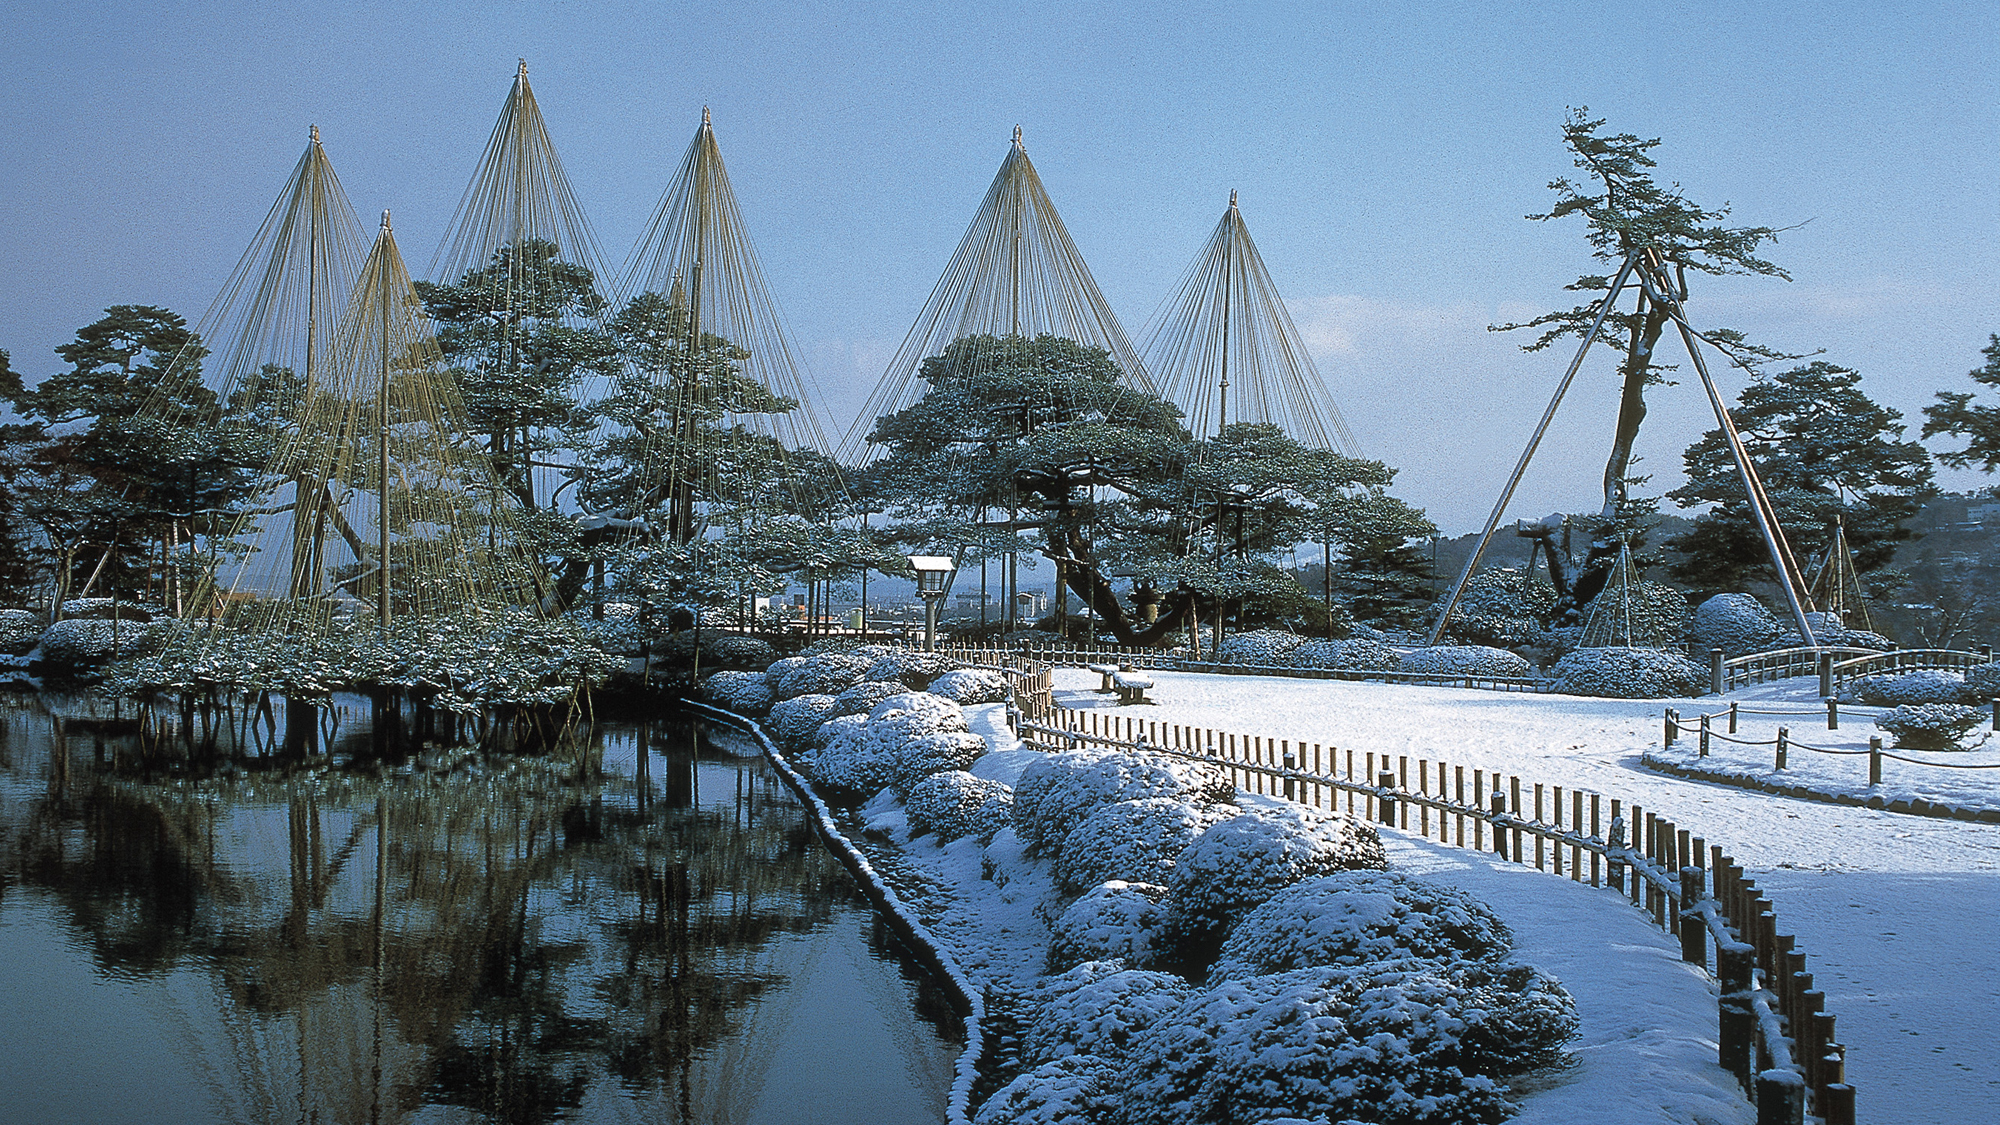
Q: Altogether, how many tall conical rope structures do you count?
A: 6